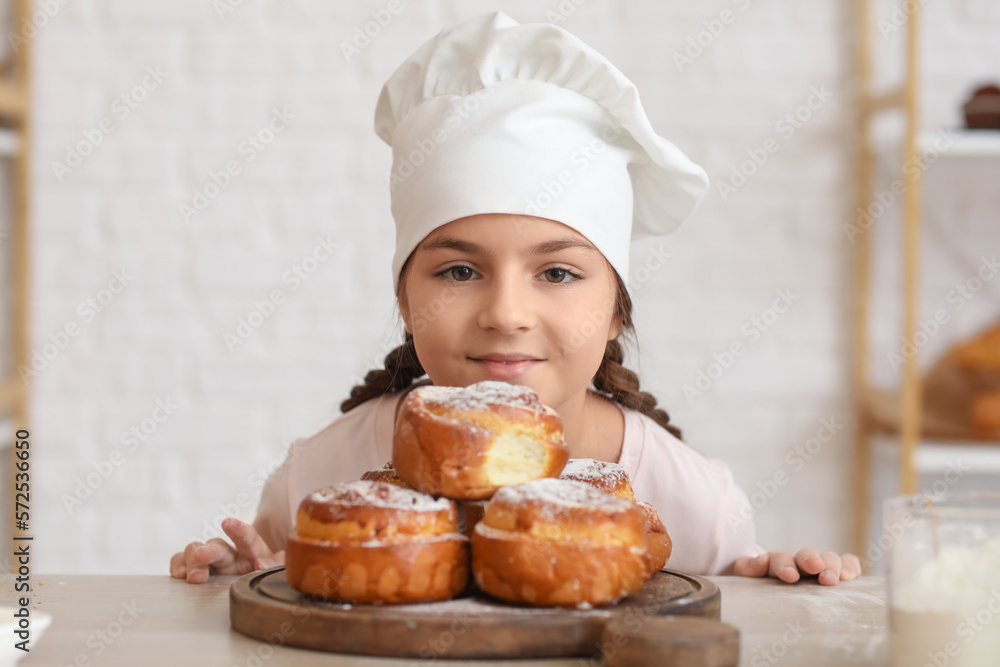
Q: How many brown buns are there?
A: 5